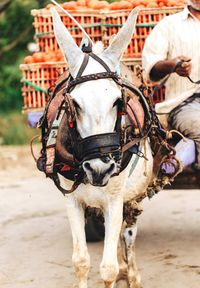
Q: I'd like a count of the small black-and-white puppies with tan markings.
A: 0